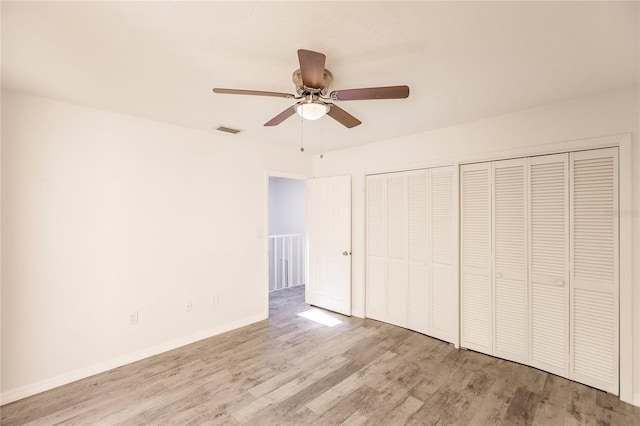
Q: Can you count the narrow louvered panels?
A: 8